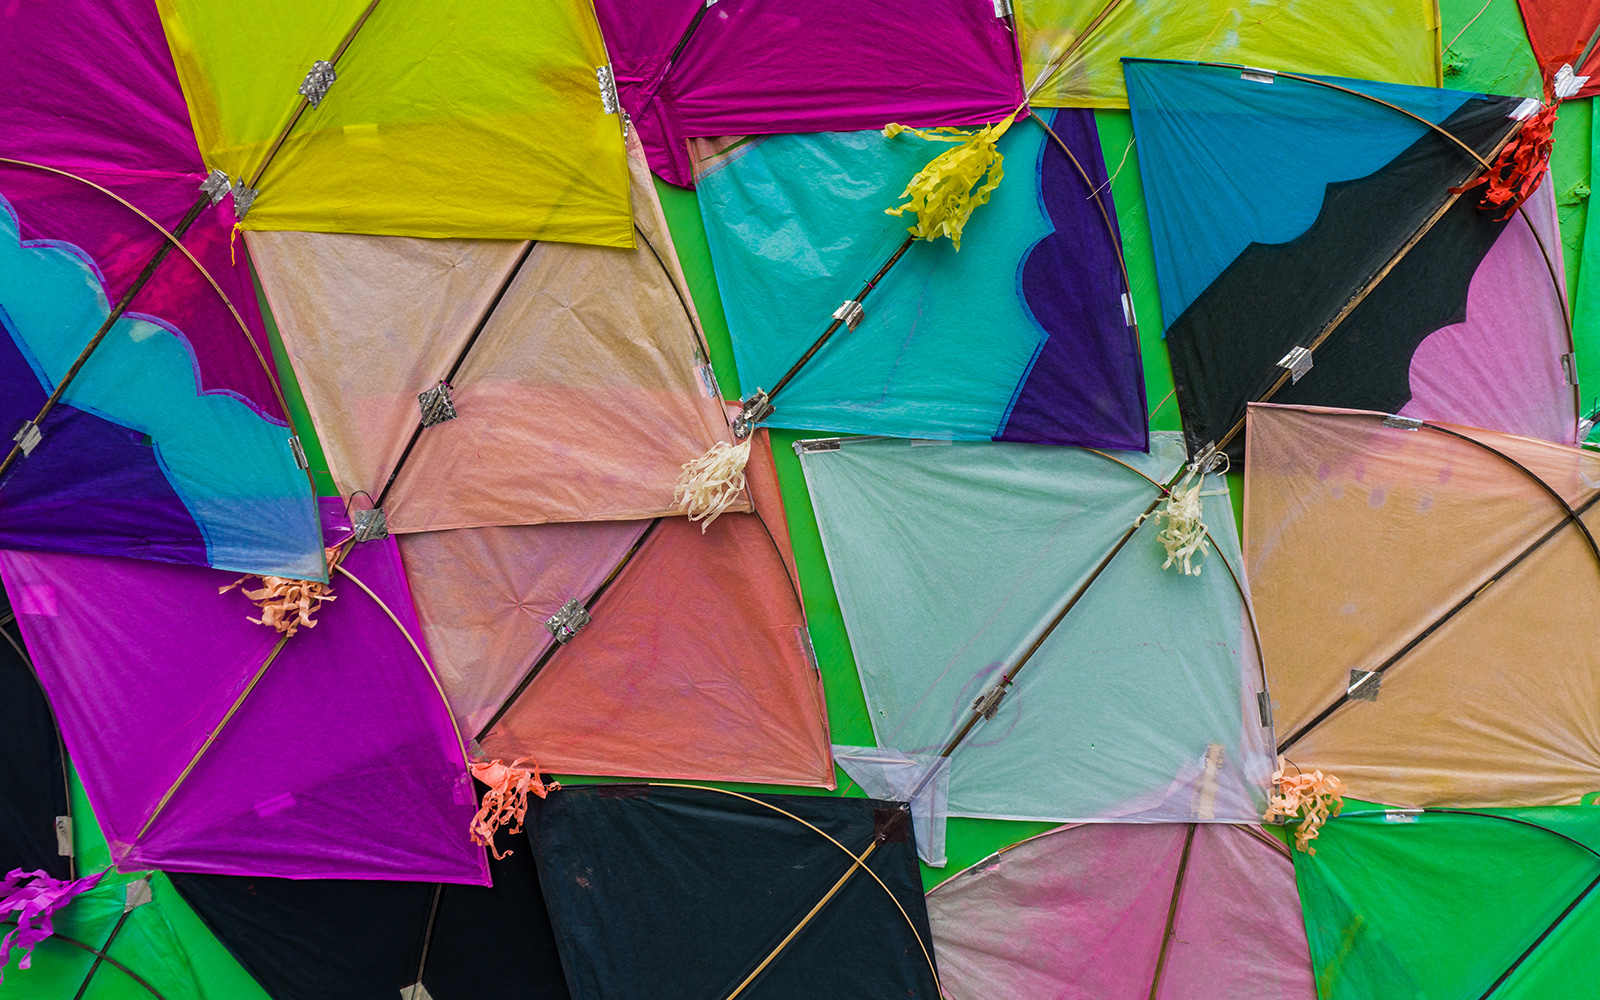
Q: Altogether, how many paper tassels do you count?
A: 8